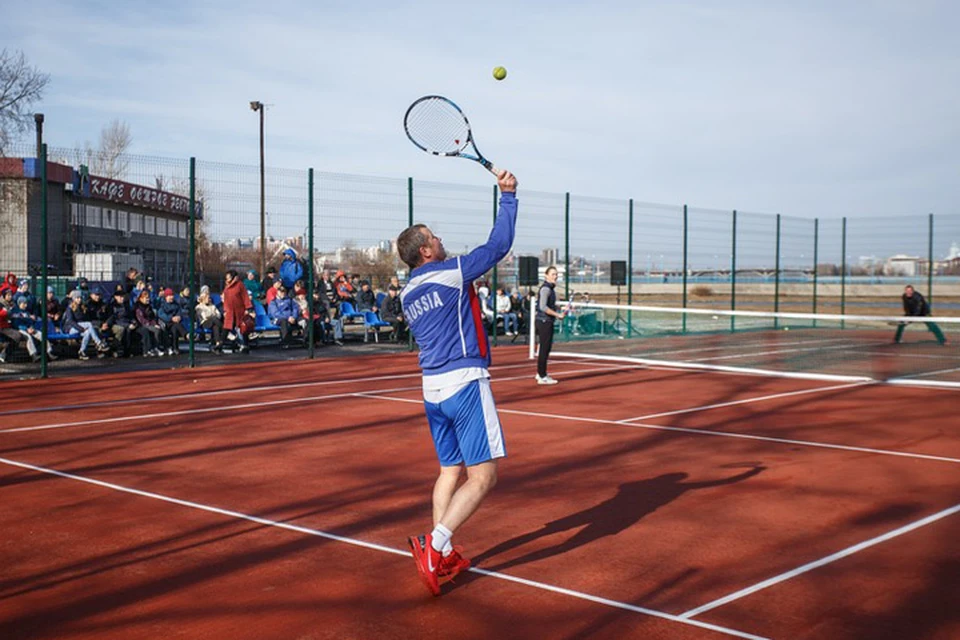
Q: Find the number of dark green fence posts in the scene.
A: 13